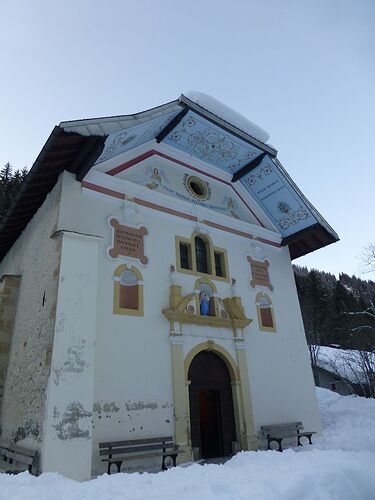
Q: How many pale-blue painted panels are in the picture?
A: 3